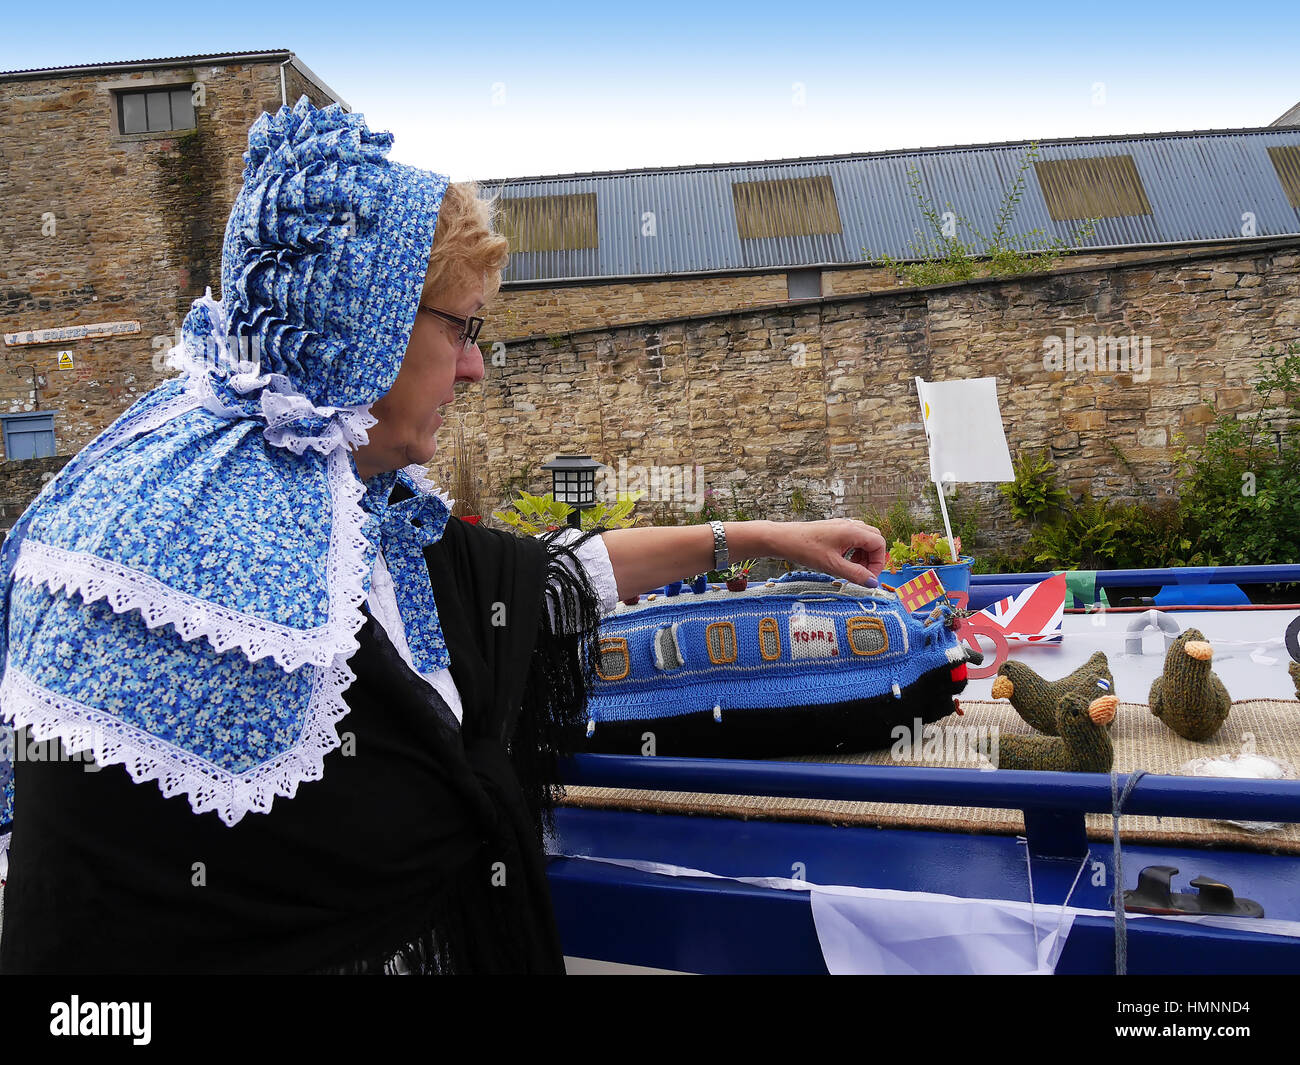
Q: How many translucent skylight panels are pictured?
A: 4